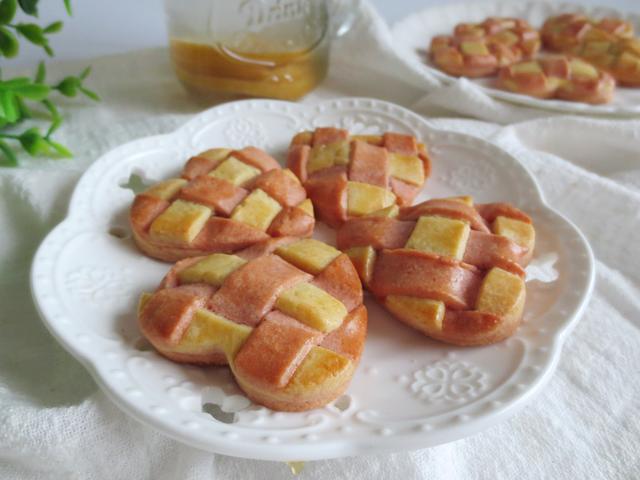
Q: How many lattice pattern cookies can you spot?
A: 8